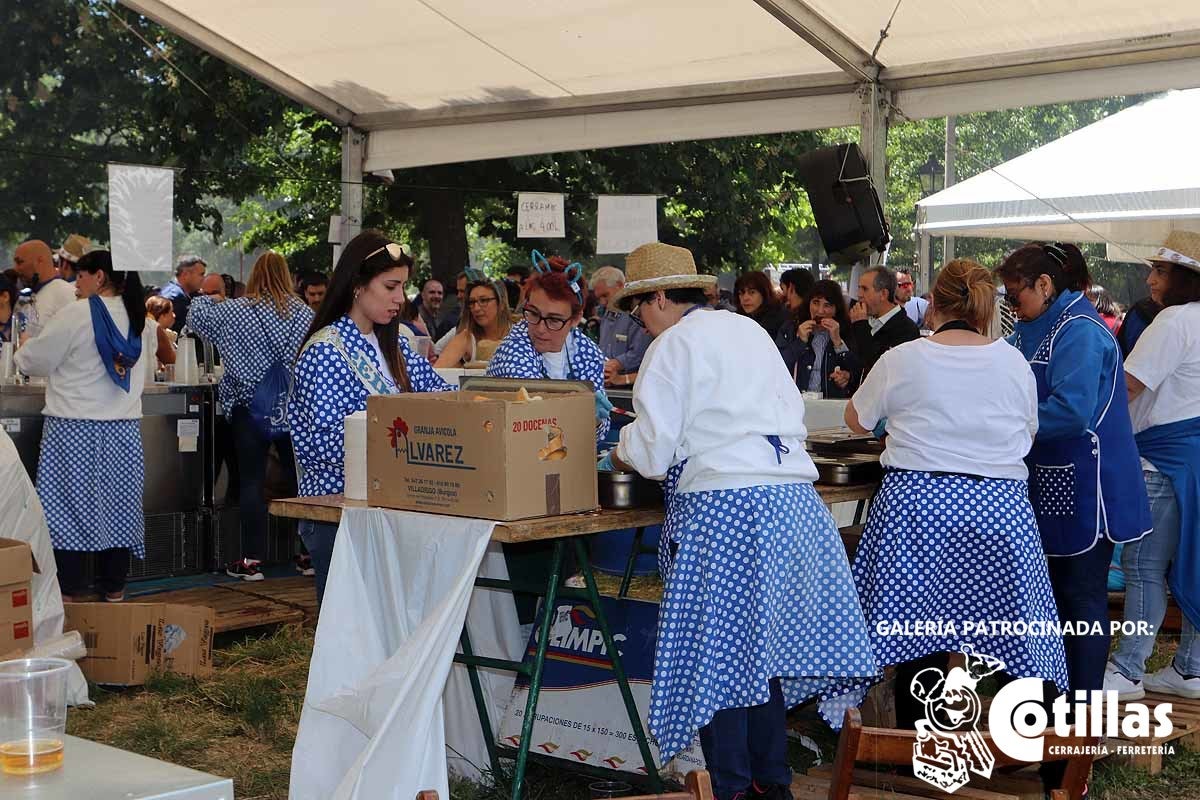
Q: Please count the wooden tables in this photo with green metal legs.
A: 1